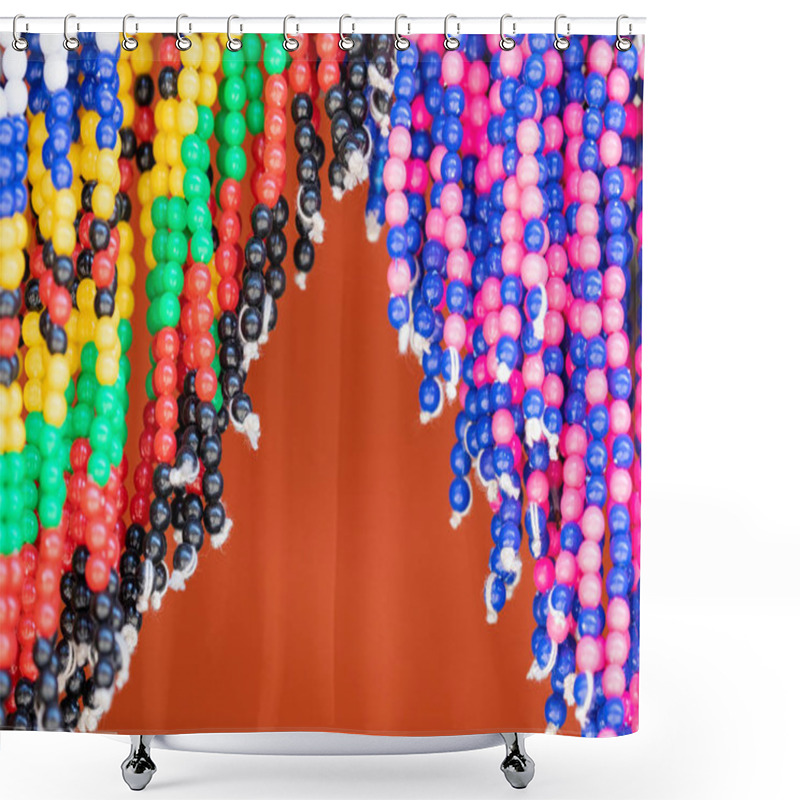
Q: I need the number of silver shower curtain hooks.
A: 12